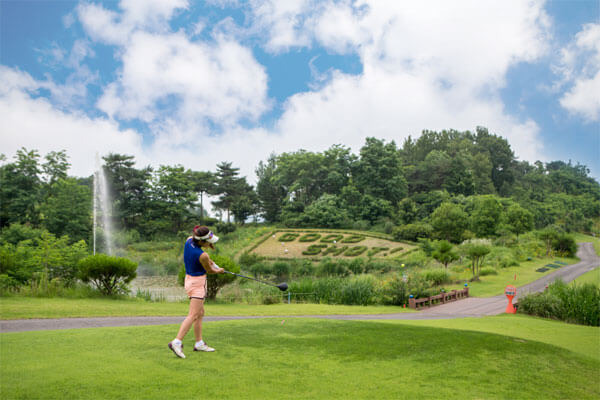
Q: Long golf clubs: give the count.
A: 1